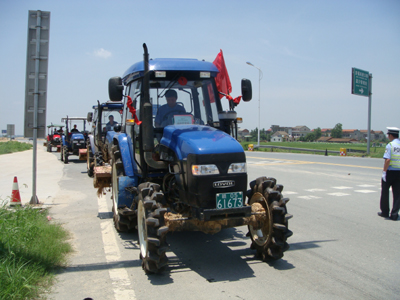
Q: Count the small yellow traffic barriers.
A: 2